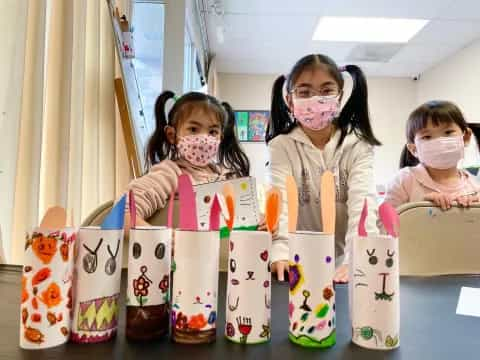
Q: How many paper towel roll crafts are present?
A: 7